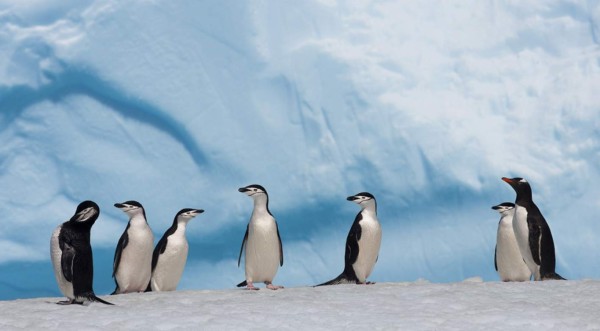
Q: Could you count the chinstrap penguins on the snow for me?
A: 6